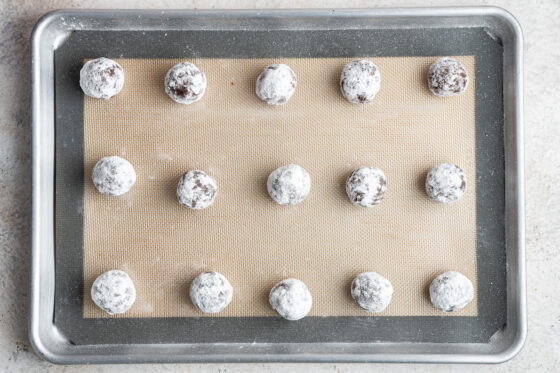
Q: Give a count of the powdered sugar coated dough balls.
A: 15